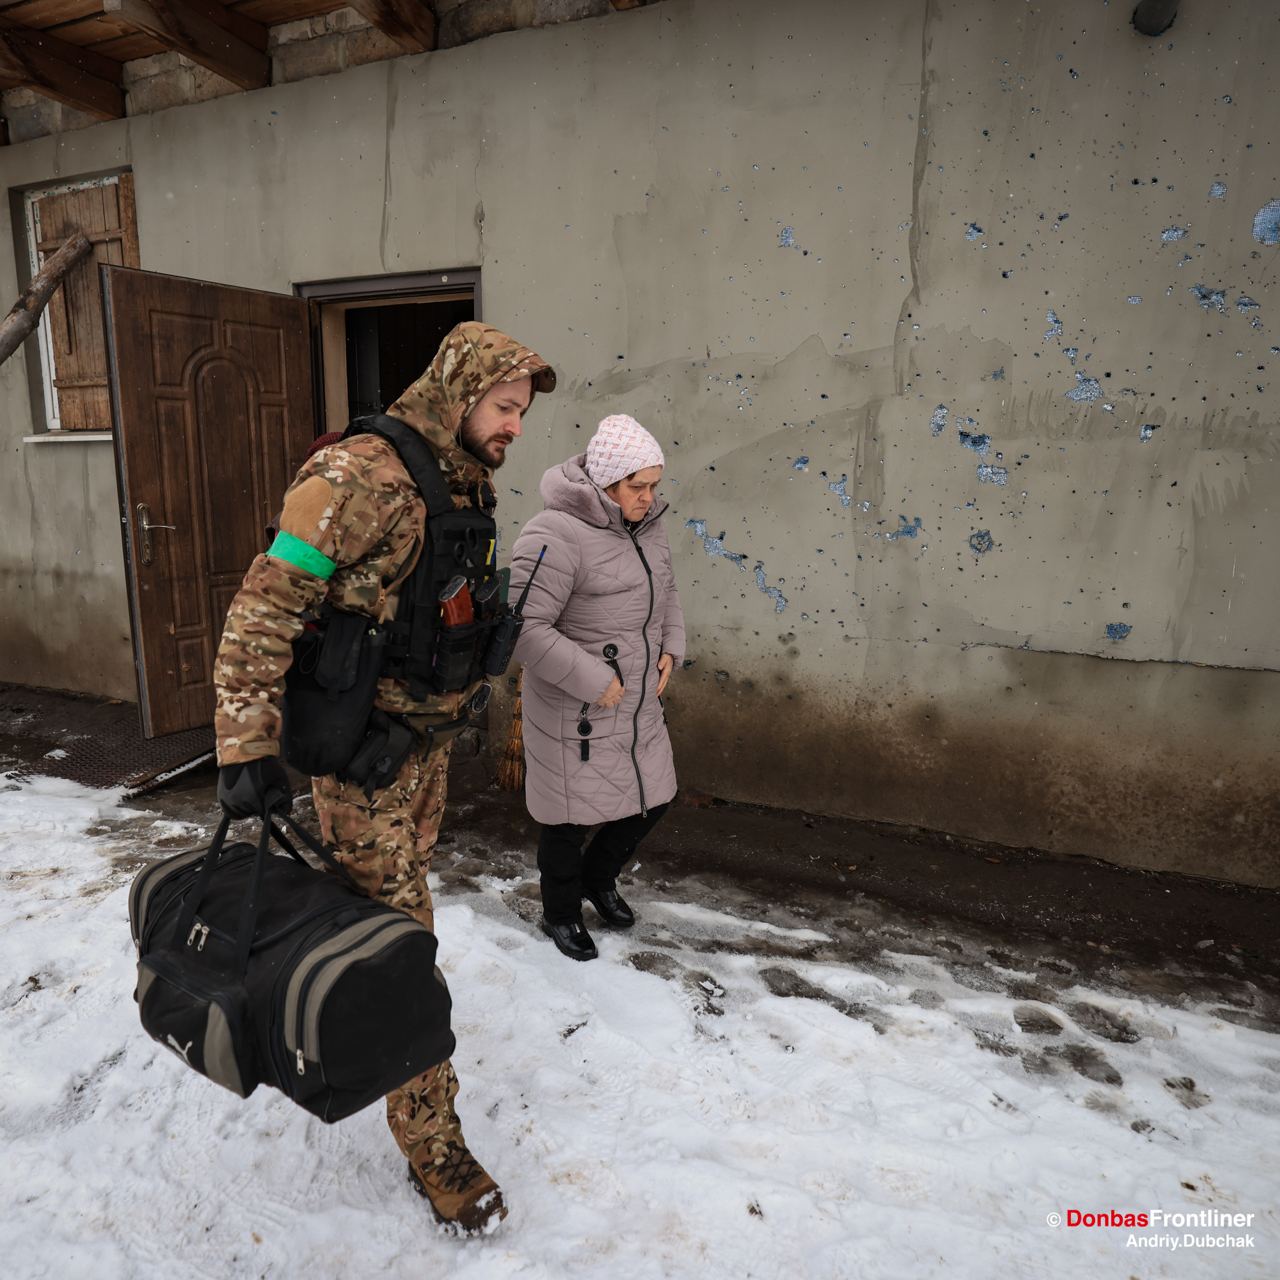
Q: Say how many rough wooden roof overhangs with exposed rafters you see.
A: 1